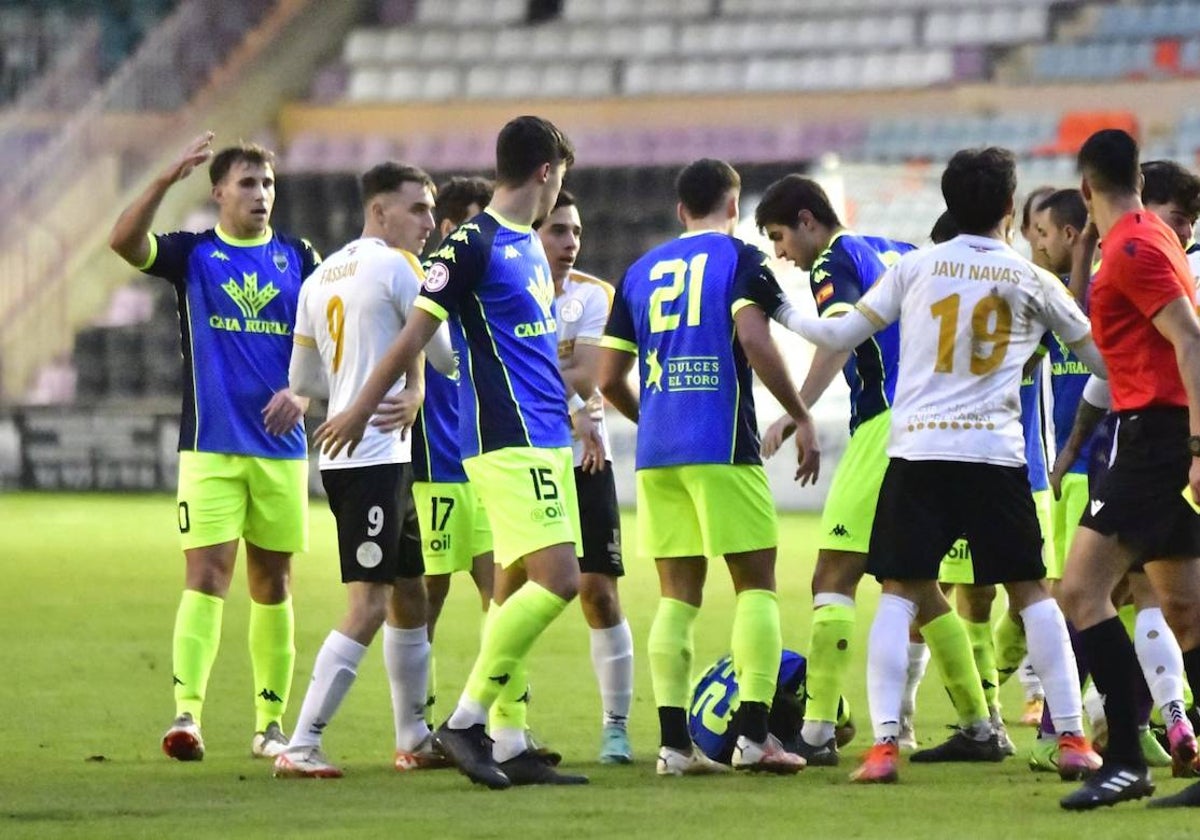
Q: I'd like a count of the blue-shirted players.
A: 8